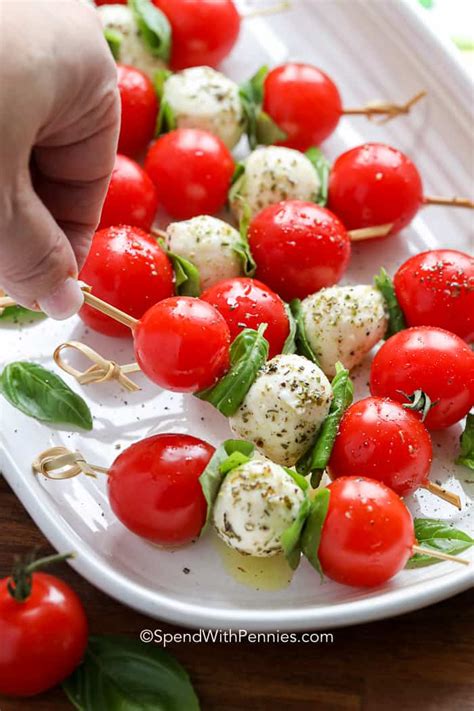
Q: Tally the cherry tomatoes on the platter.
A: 15